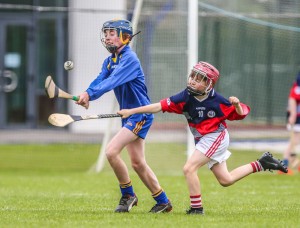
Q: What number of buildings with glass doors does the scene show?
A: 1